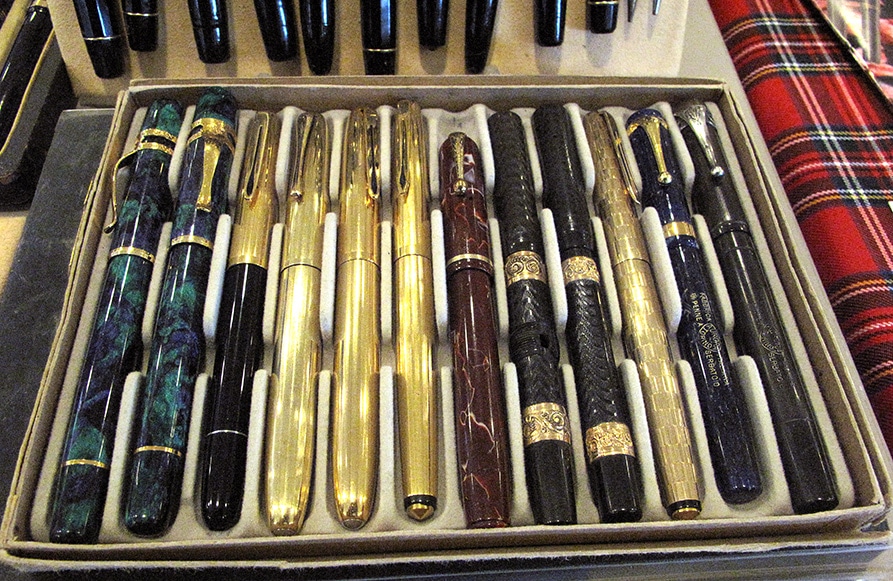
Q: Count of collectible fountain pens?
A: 12